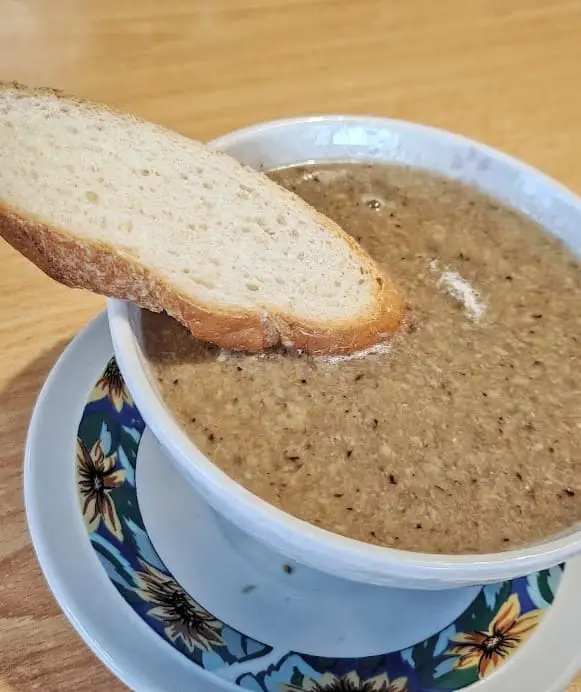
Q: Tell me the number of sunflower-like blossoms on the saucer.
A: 5